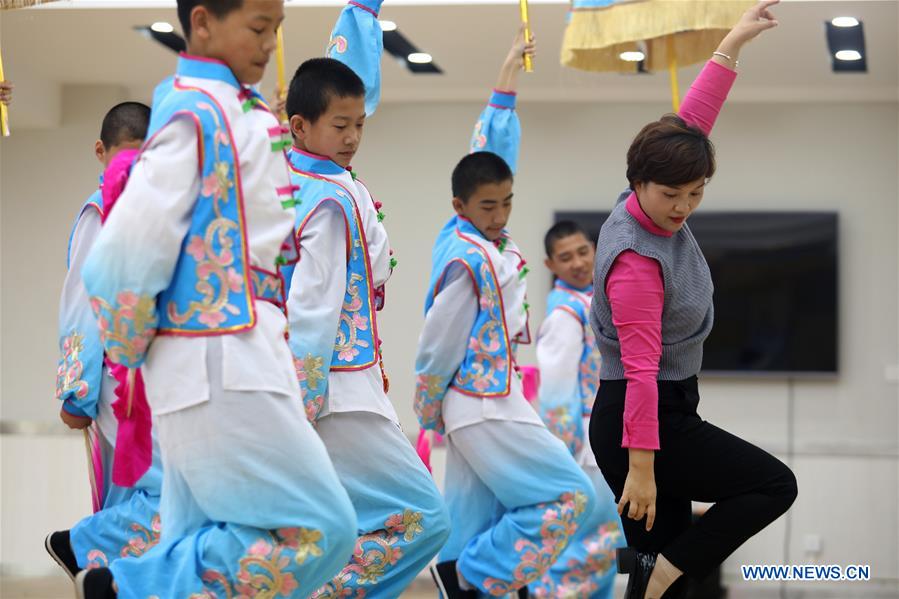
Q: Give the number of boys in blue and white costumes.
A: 5